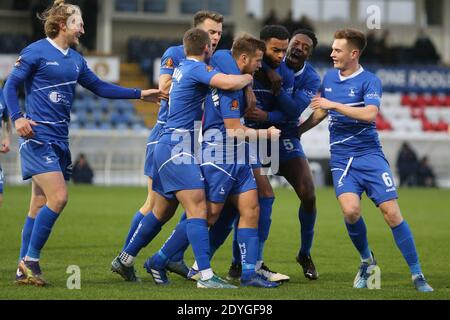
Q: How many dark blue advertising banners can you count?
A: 1